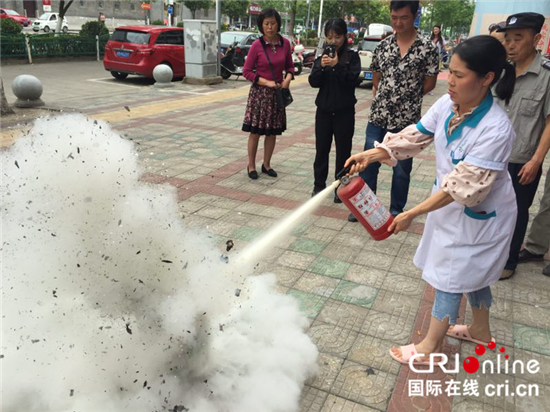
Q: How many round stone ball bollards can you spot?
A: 2